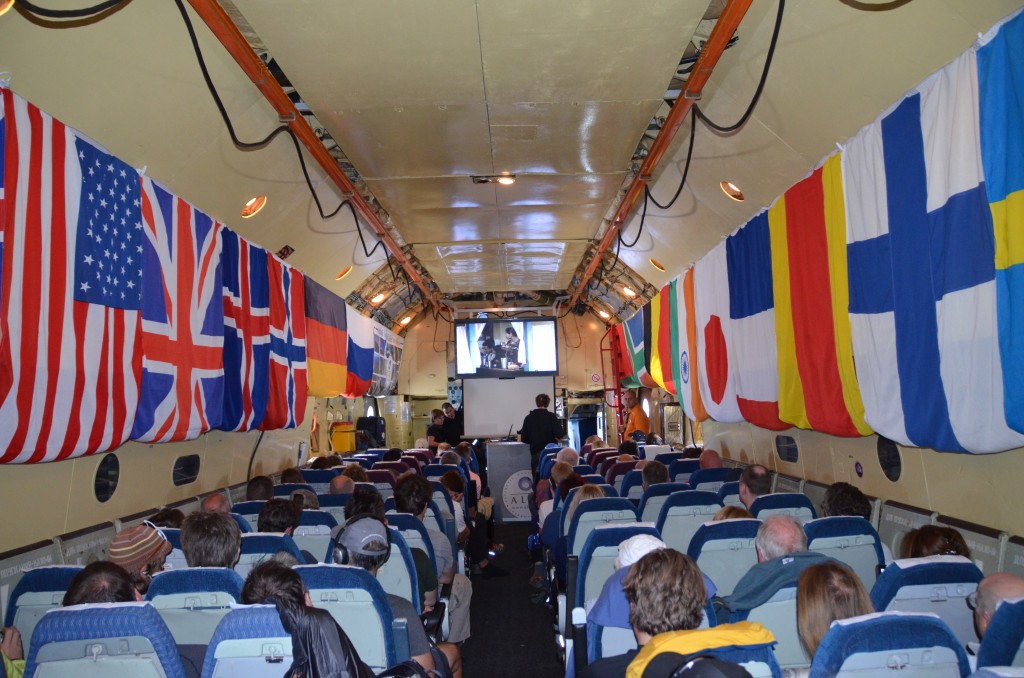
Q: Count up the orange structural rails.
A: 2